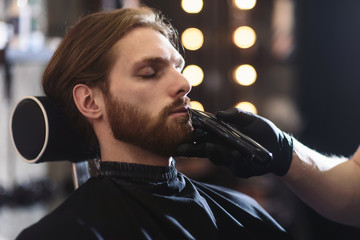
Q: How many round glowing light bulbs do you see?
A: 8